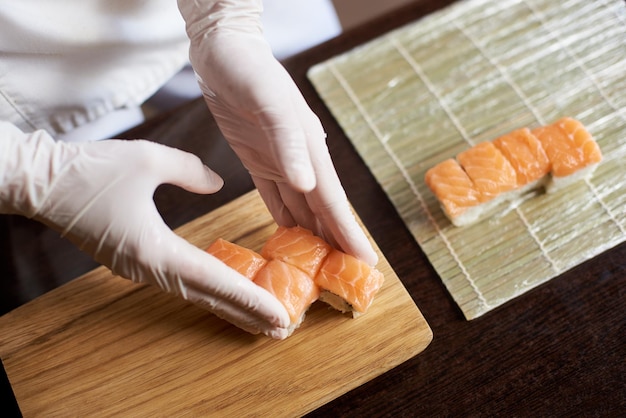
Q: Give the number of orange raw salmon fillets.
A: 8